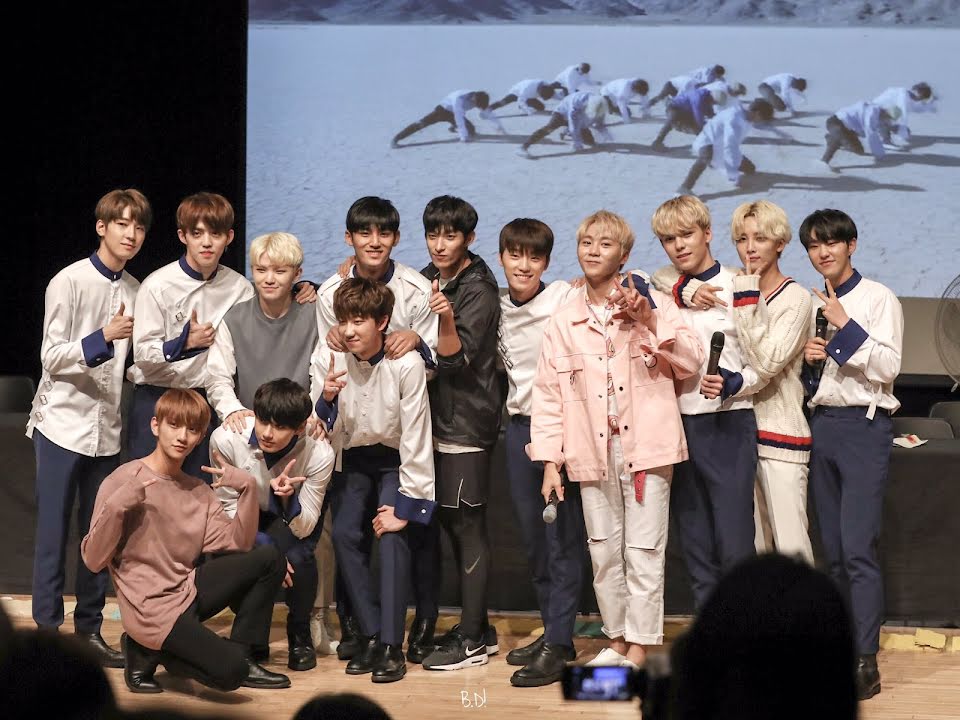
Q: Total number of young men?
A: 13